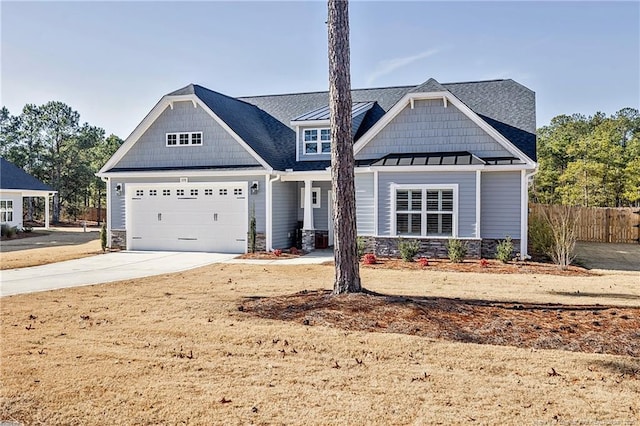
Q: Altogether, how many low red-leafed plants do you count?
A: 5